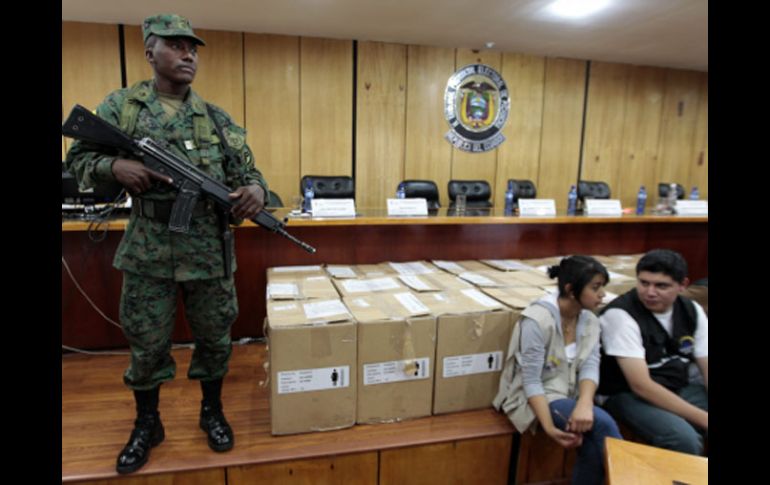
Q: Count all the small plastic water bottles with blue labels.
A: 6